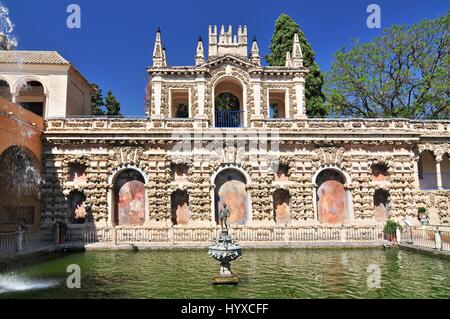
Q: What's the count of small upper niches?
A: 4